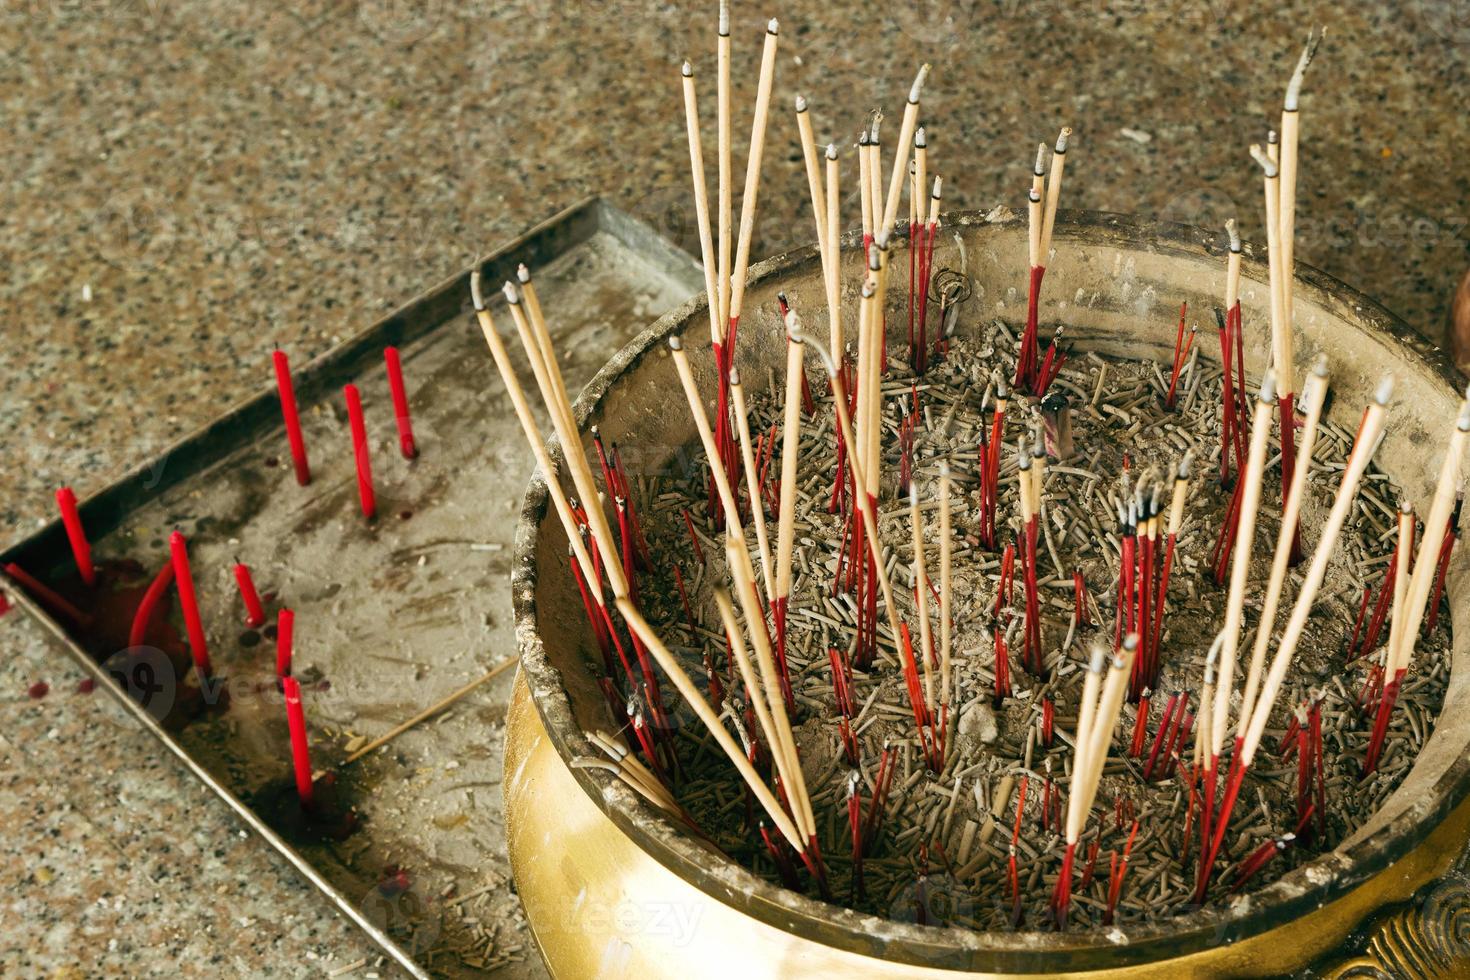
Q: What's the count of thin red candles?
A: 10